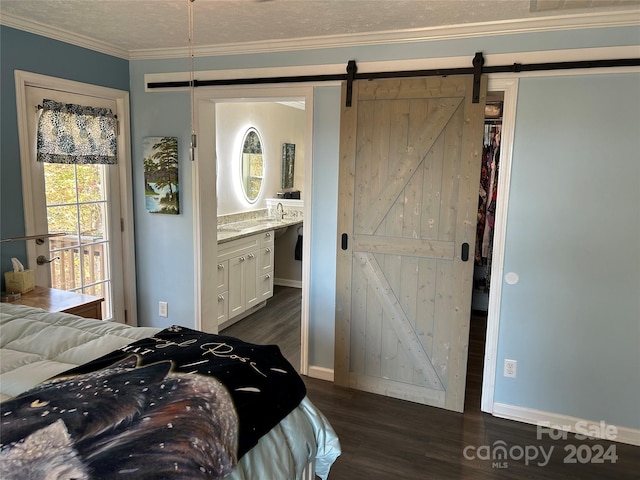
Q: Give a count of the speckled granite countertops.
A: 1